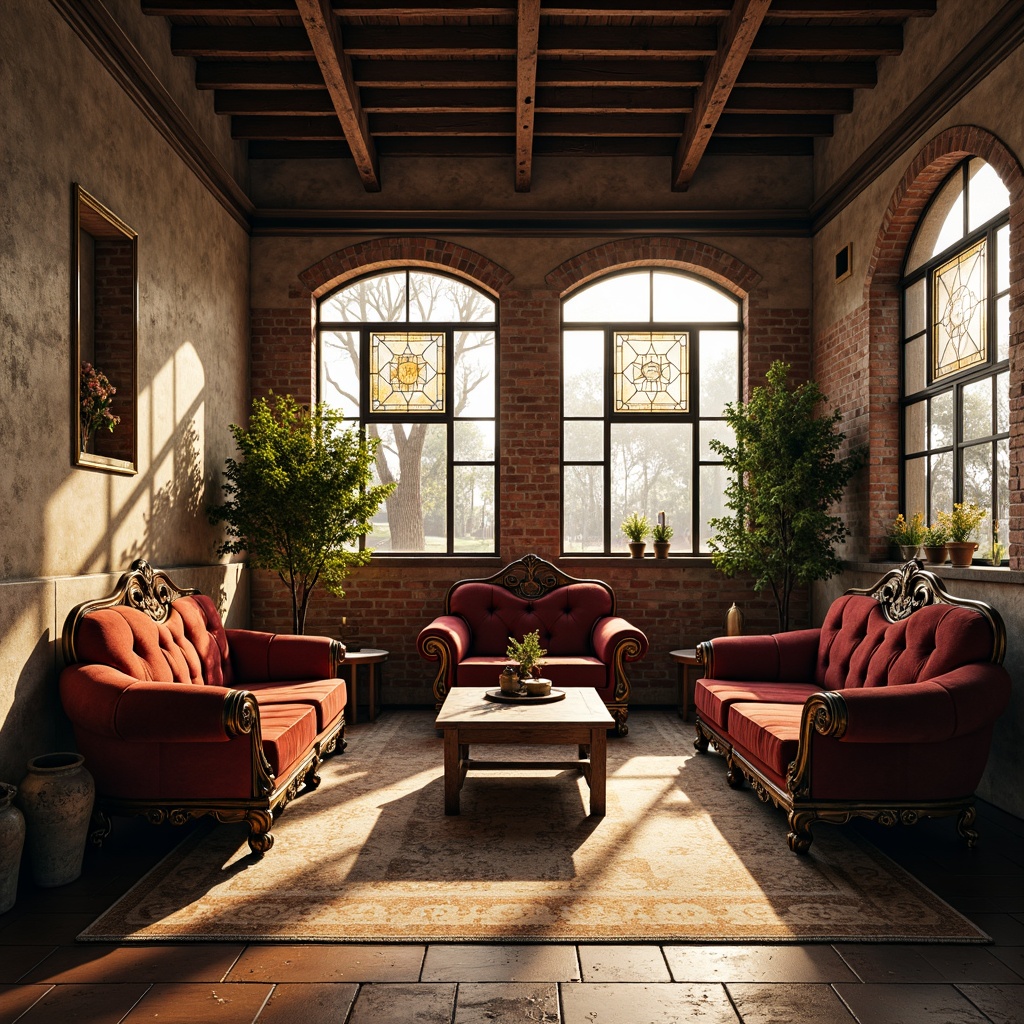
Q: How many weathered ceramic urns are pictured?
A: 2